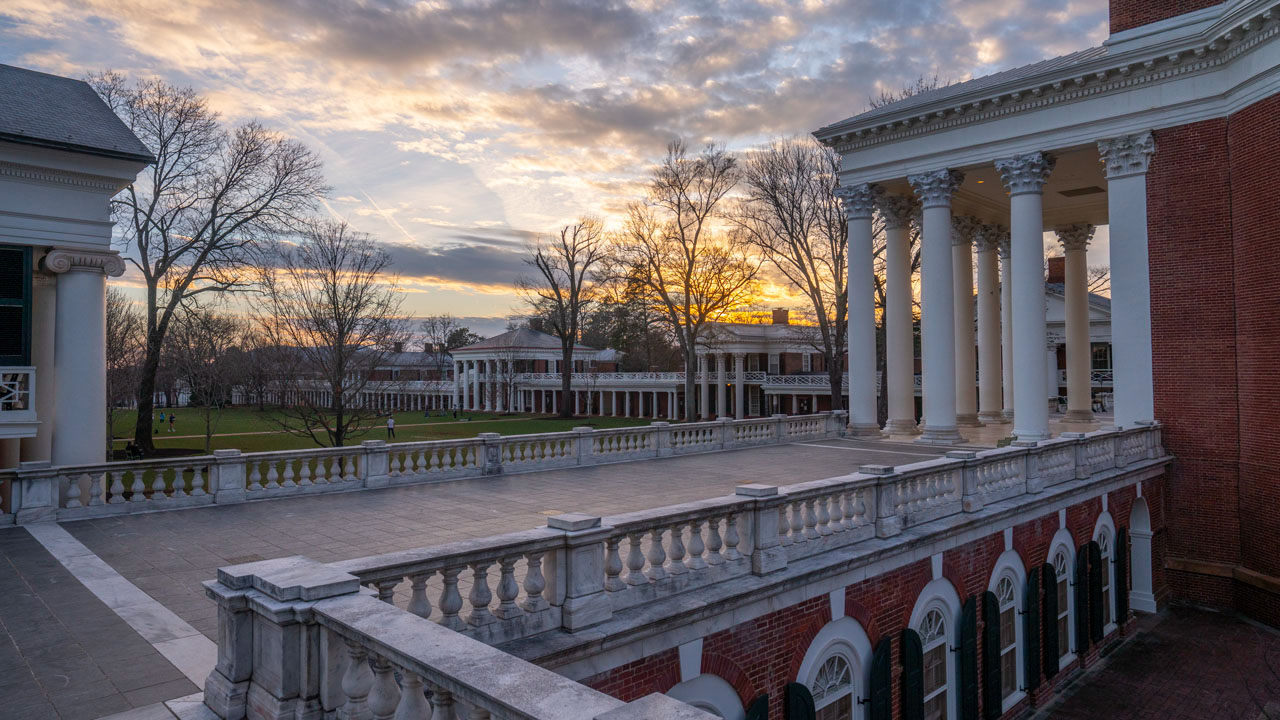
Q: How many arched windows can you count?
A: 6